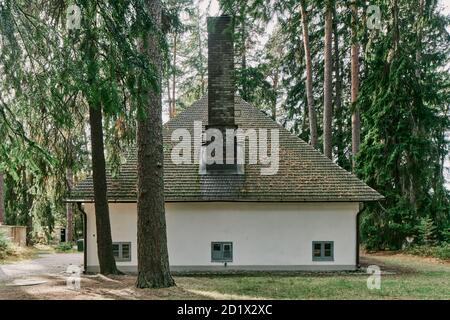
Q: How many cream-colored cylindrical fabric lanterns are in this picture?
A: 0